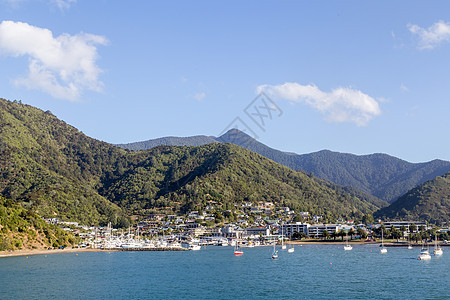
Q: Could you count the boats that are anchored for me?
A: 9